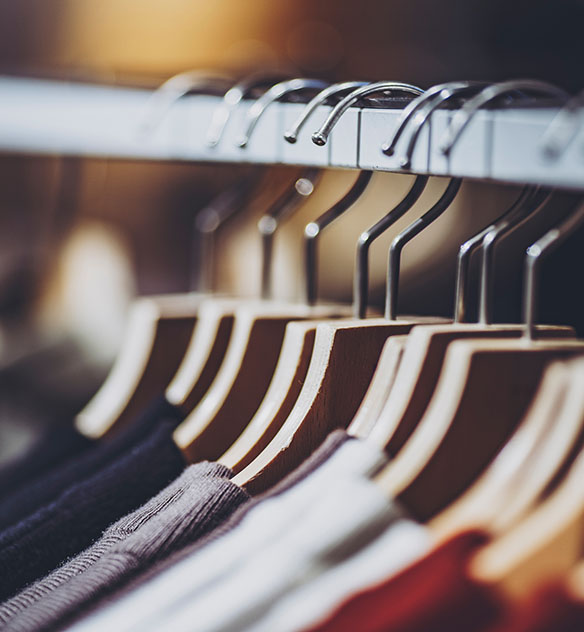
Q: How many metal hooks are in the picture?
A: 9